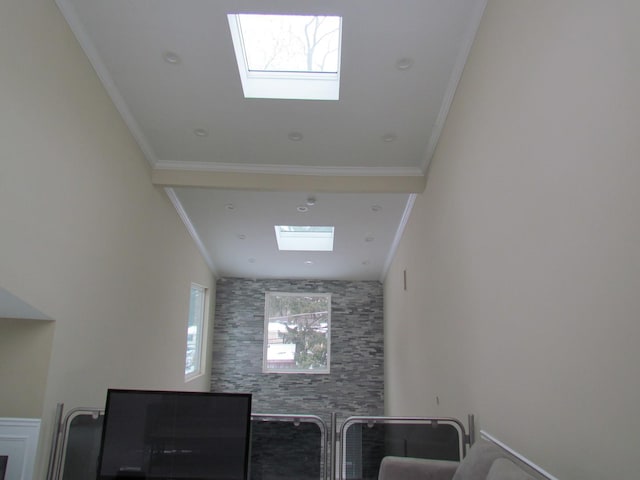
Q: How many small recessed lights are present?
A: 13